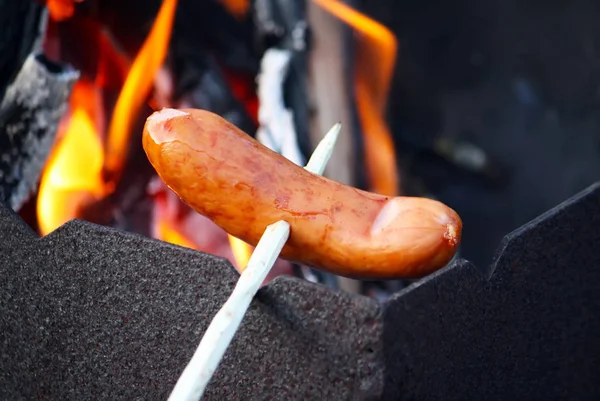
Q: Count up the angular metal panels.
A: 2